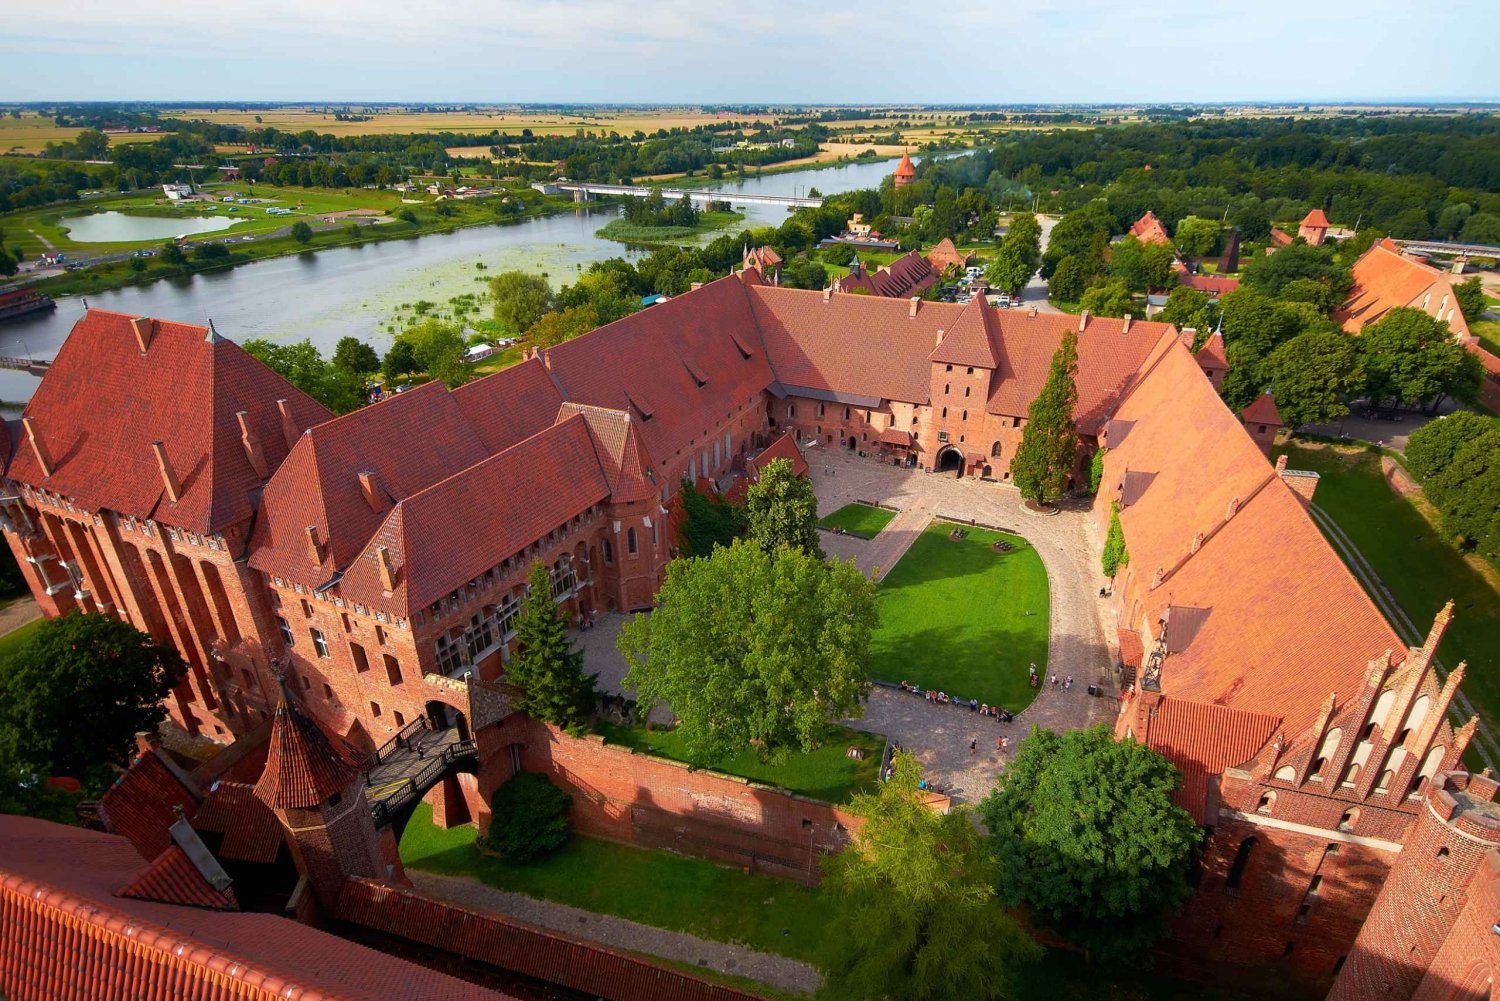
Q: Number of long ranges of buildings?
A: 3